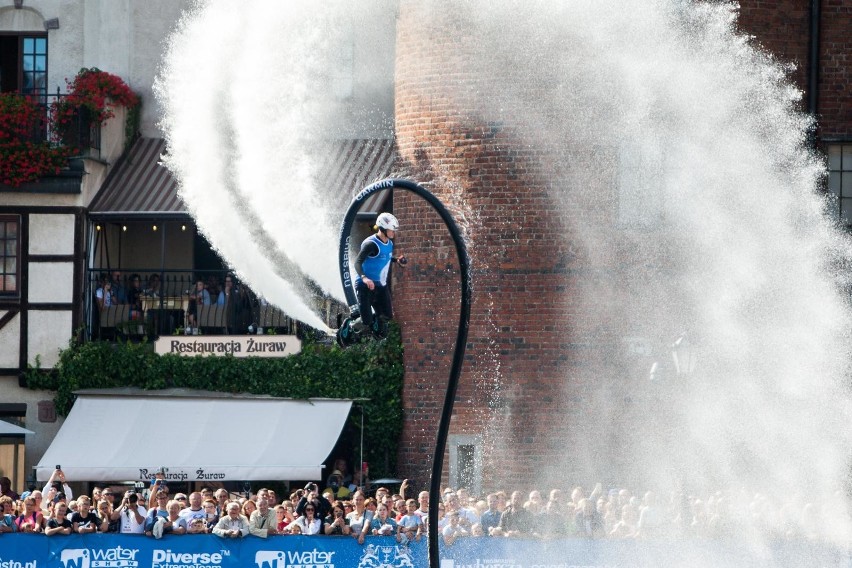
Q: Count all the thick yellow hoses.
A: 0